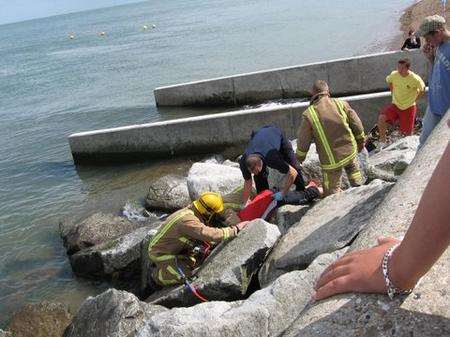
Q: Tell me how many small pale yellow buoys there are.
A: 4